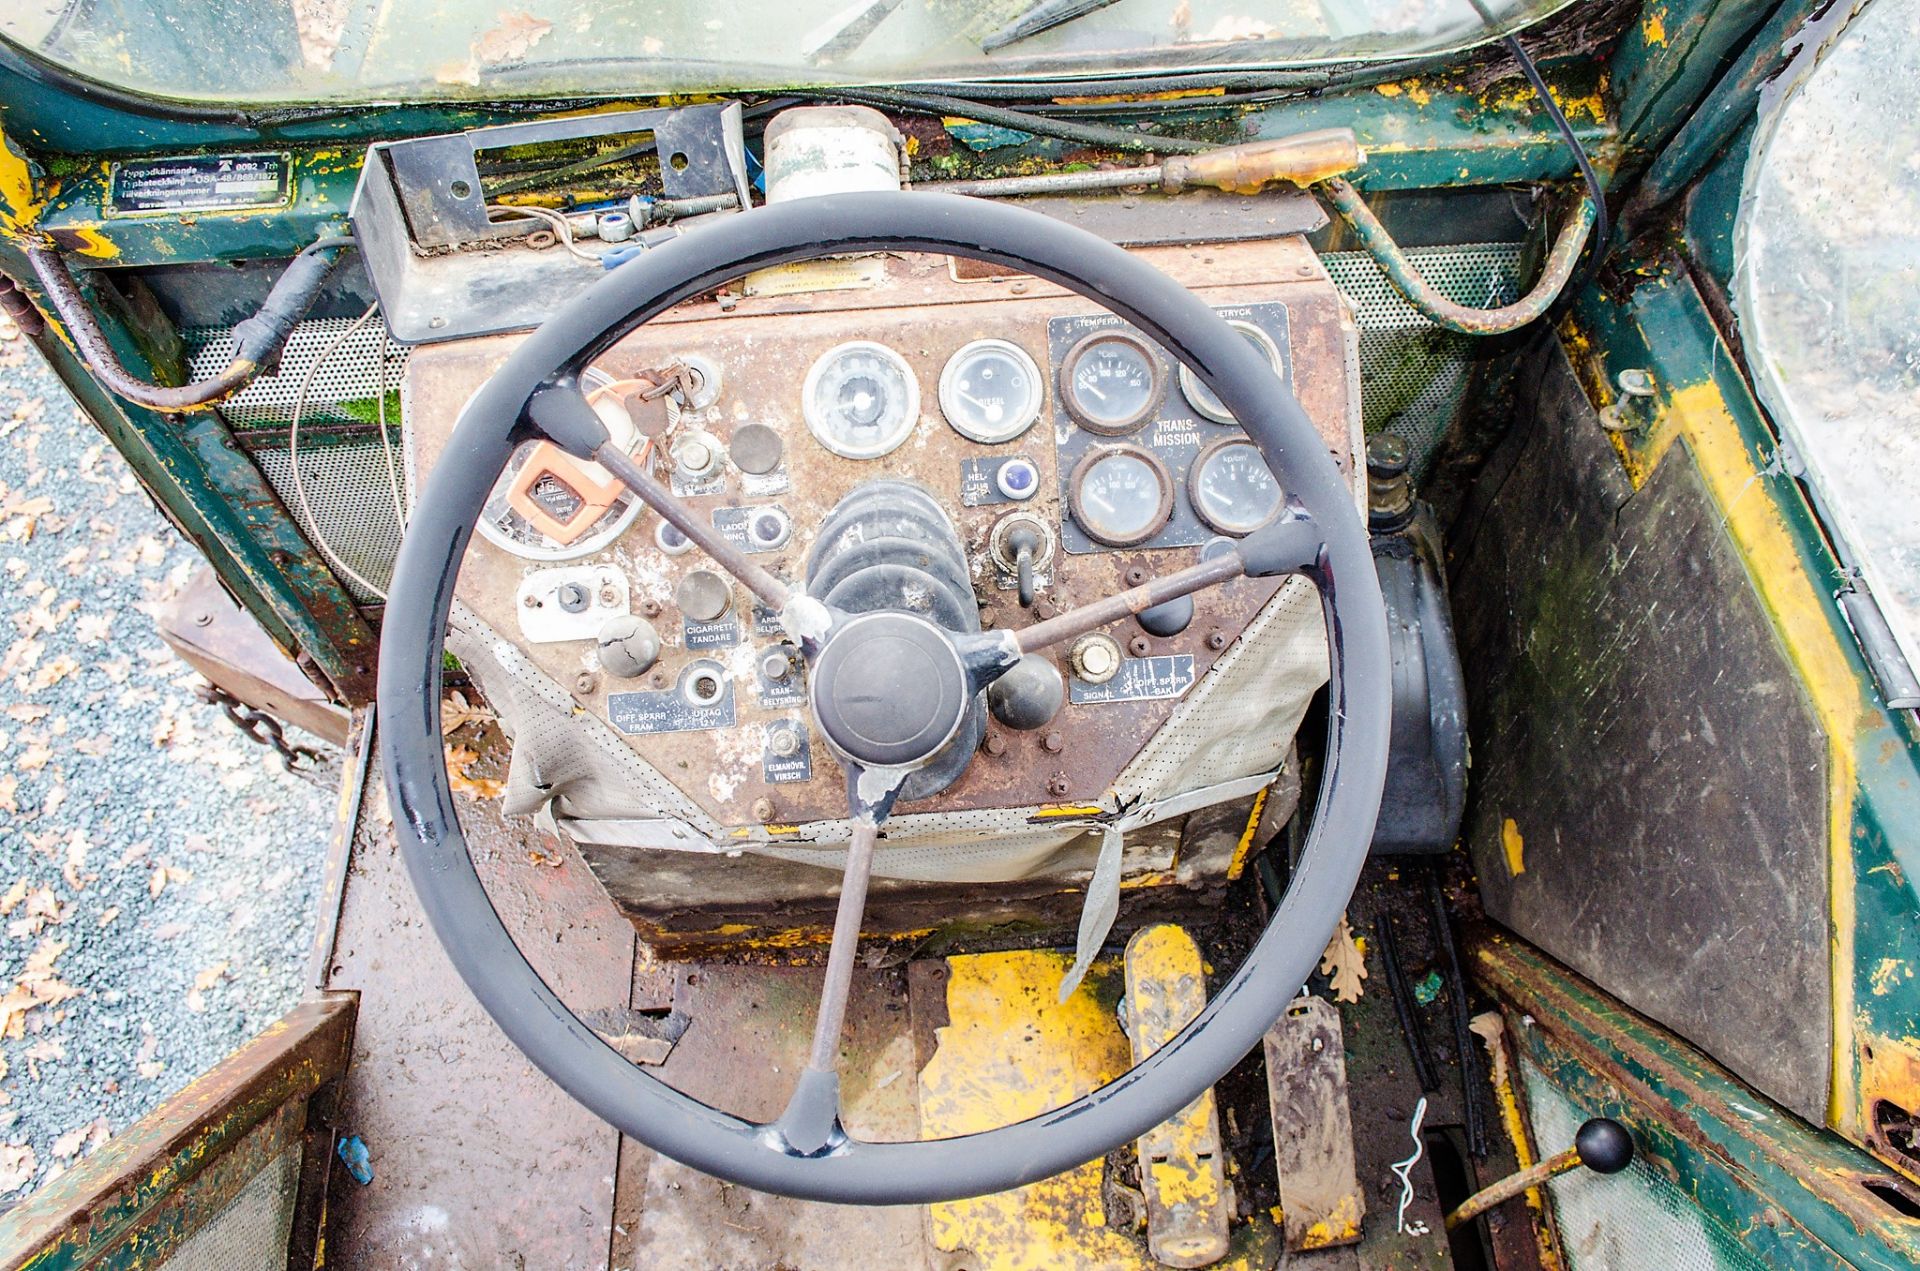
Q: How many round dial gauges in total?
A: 7